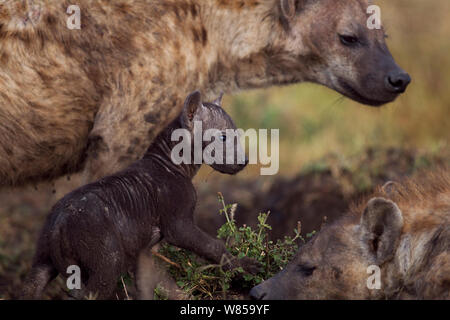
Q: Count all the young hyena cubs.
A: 1